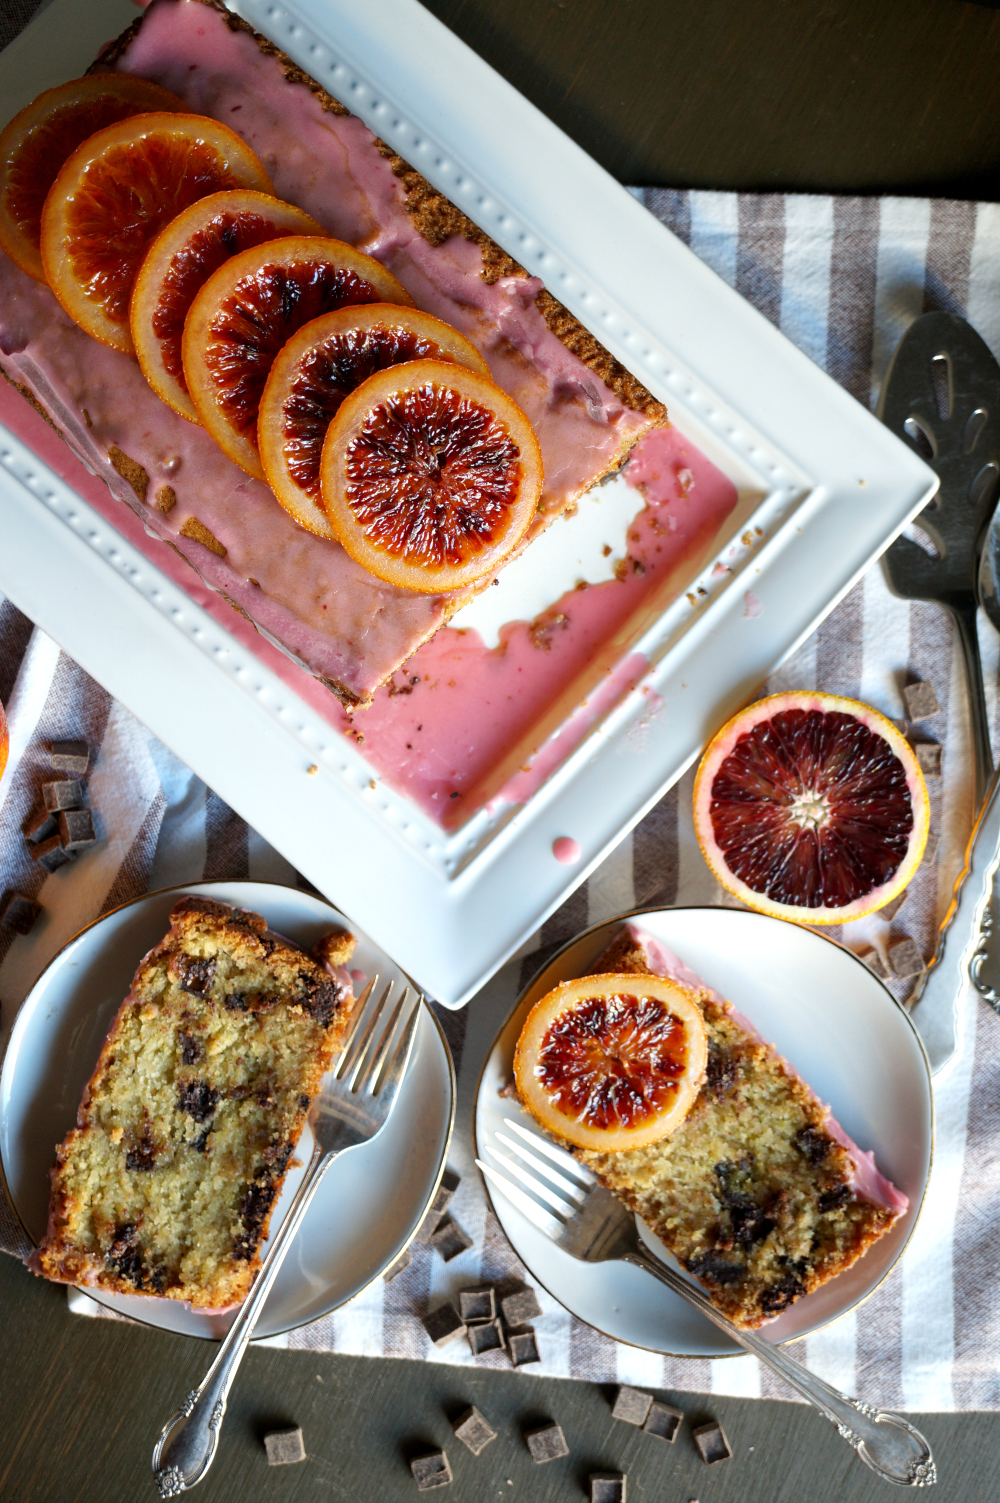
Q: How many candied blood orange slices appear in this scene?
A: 7